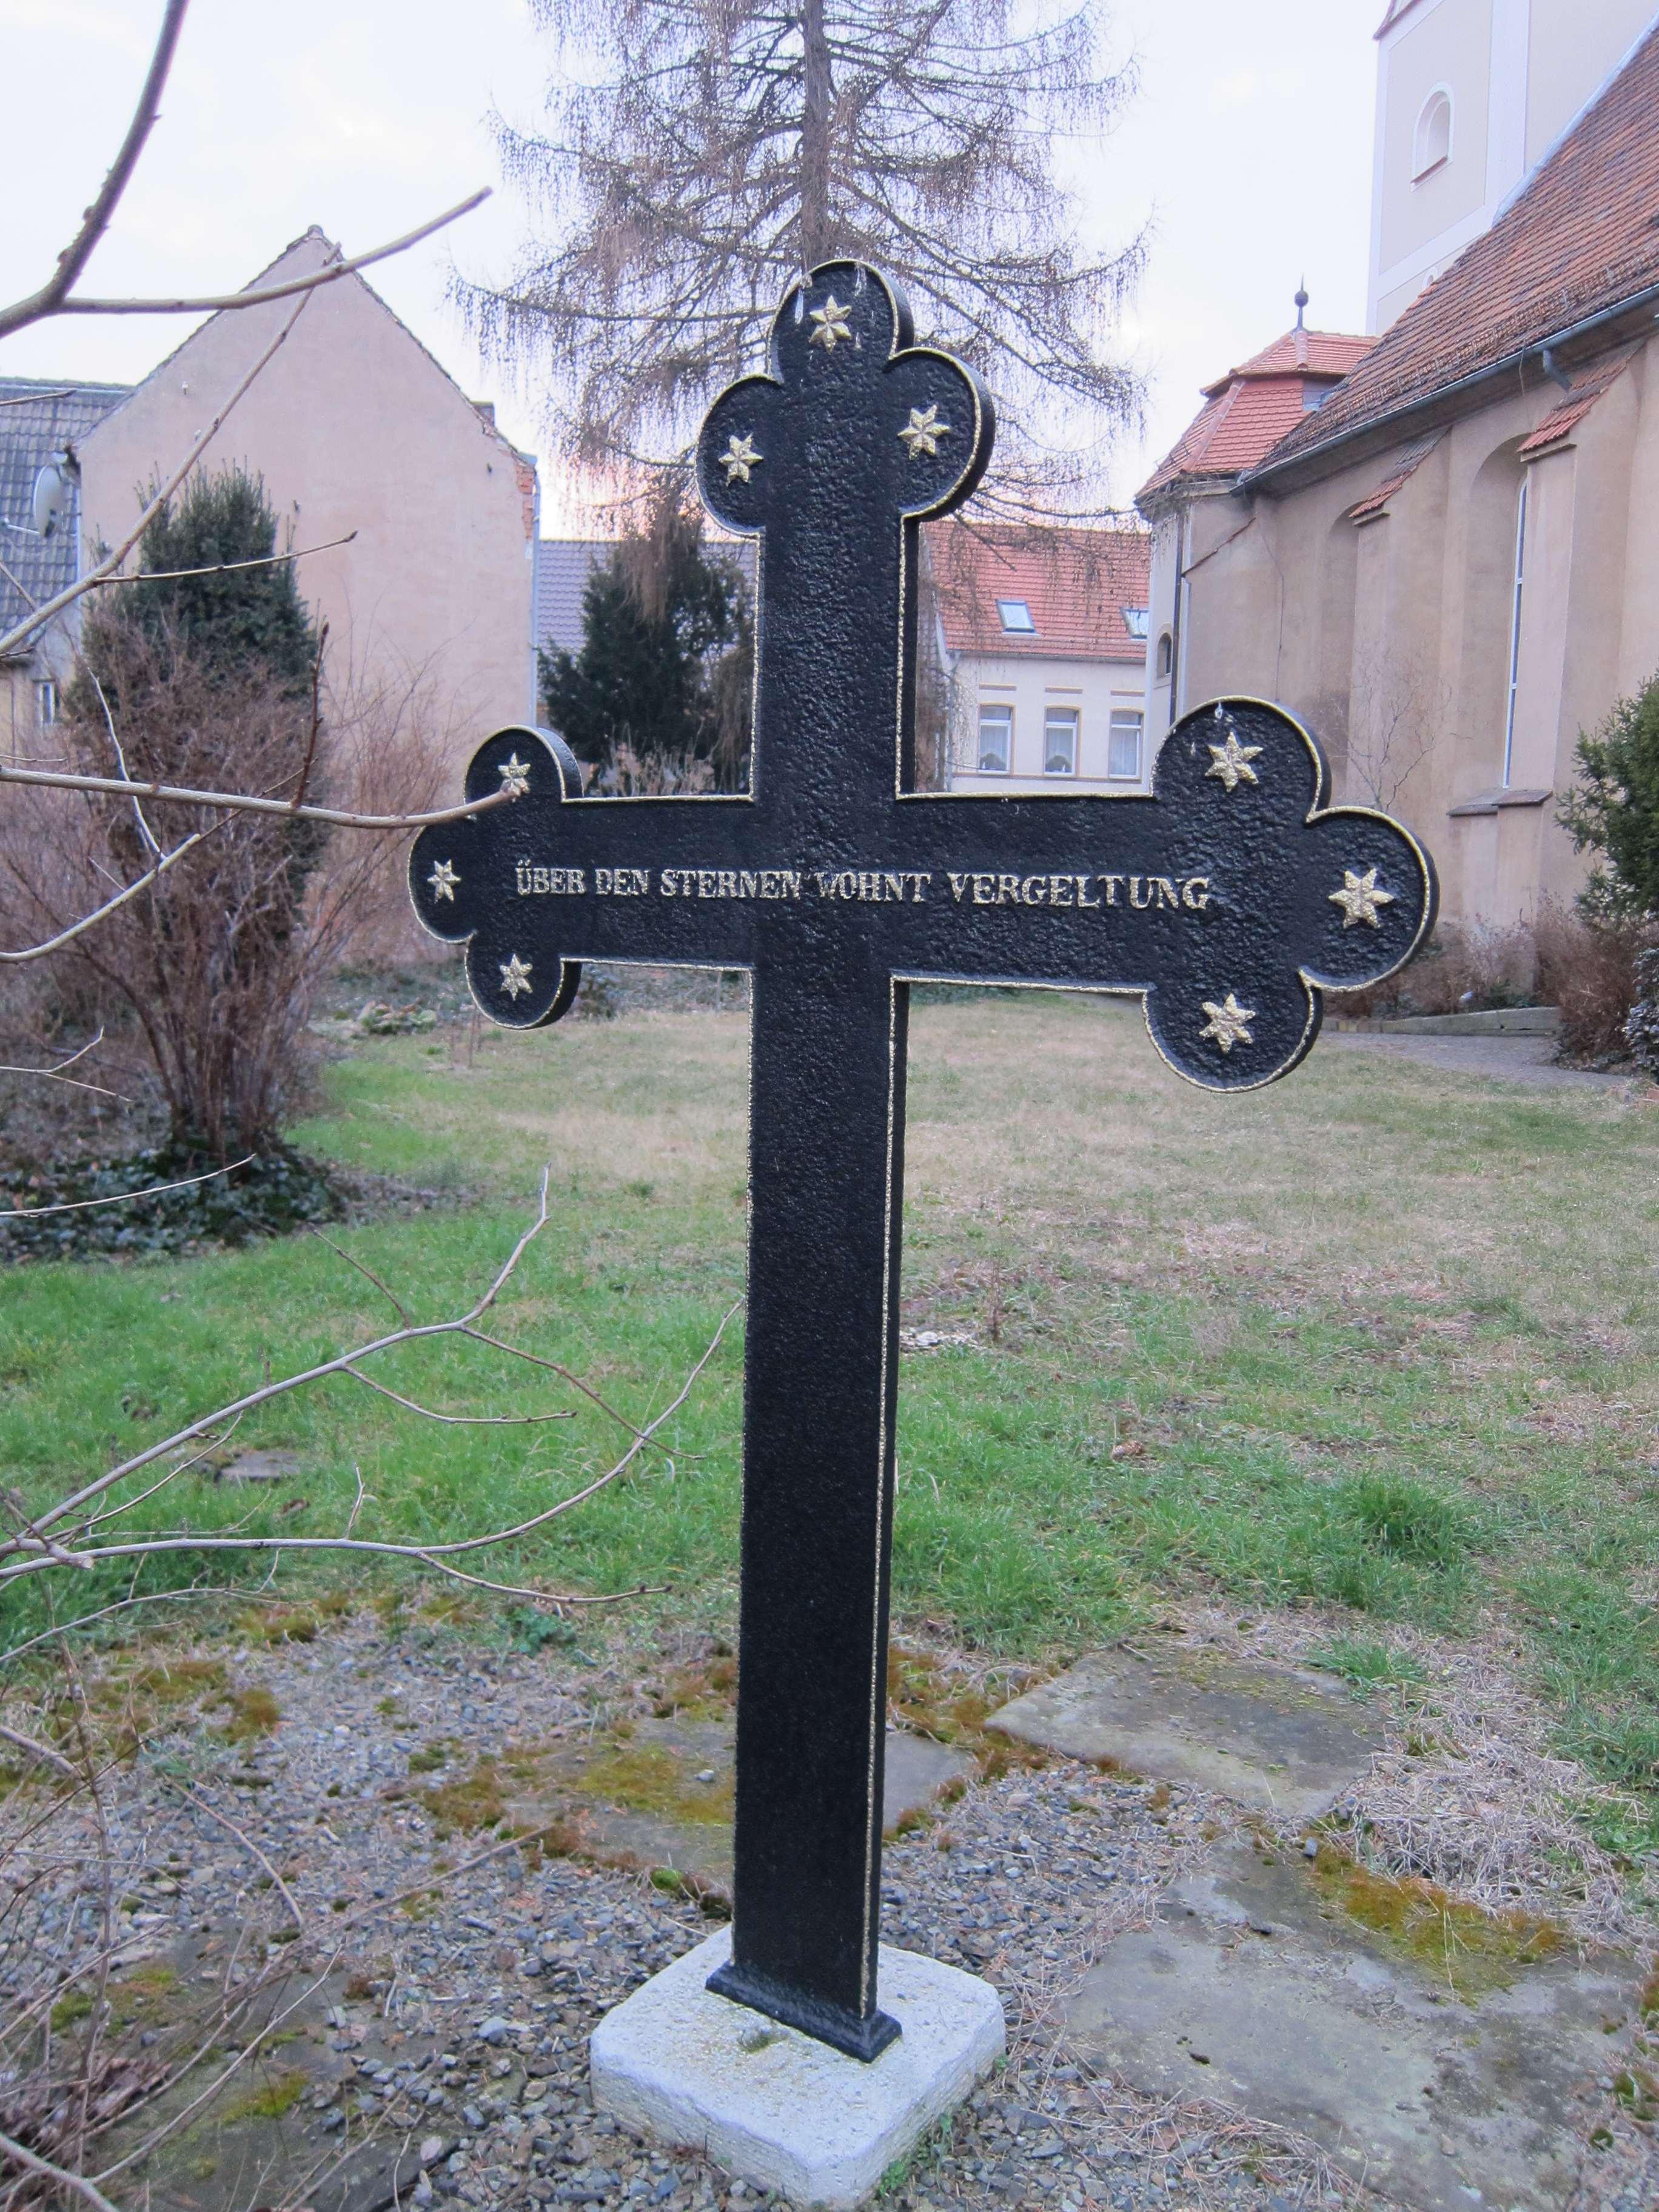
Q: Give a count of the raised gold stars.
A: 9